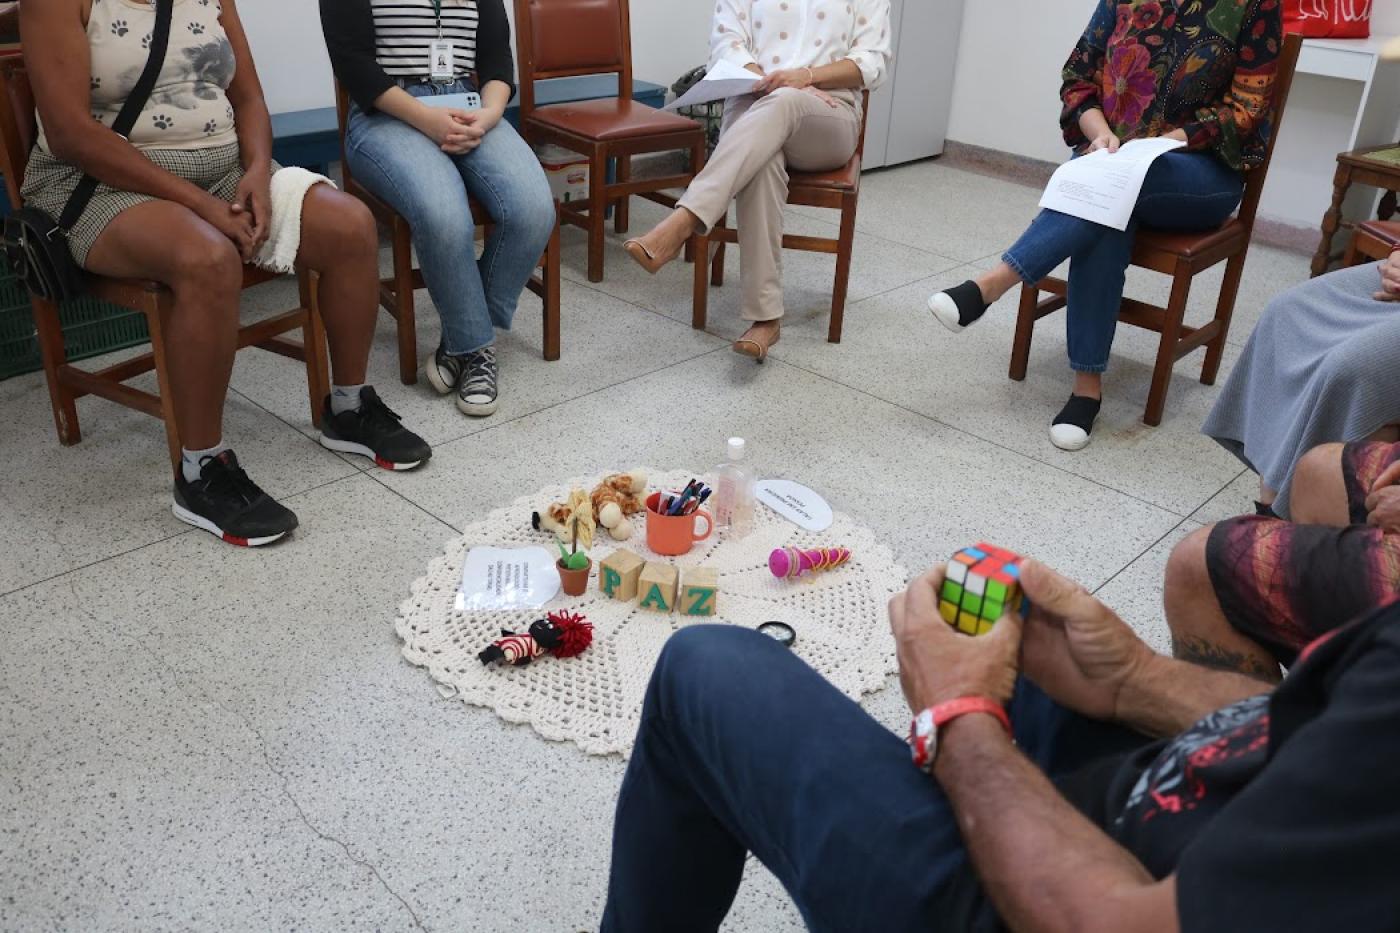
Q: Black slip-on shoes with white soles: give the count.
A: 2